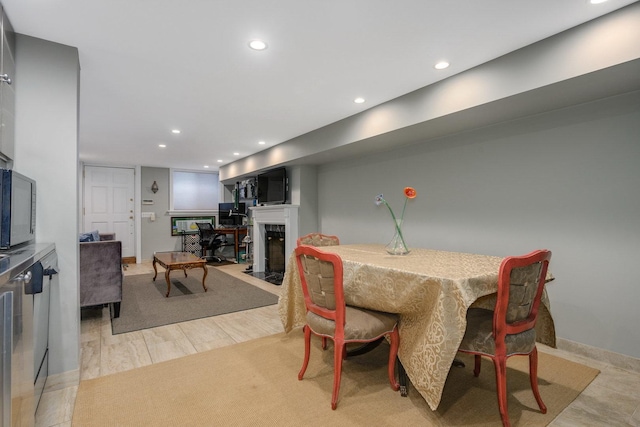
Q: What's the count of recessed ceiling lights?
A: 10